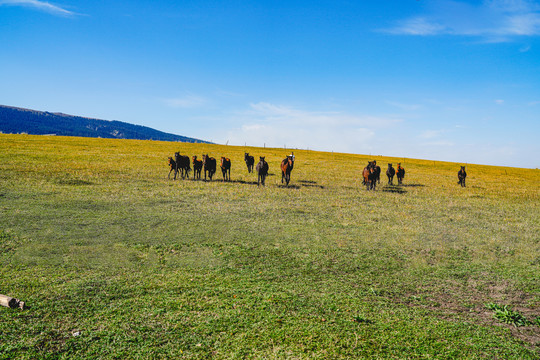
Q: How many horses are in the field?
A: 13